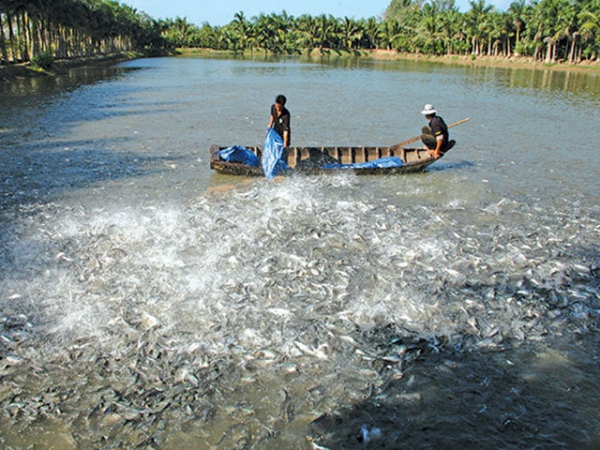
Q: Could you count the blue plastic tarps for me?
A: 3